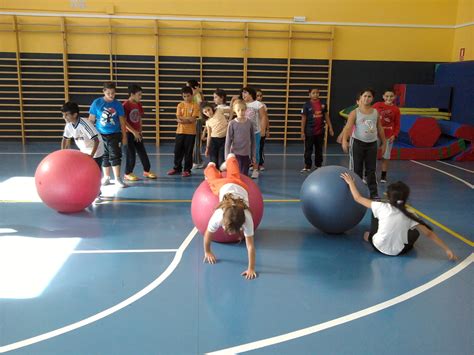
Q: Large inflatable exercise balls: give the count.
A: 3